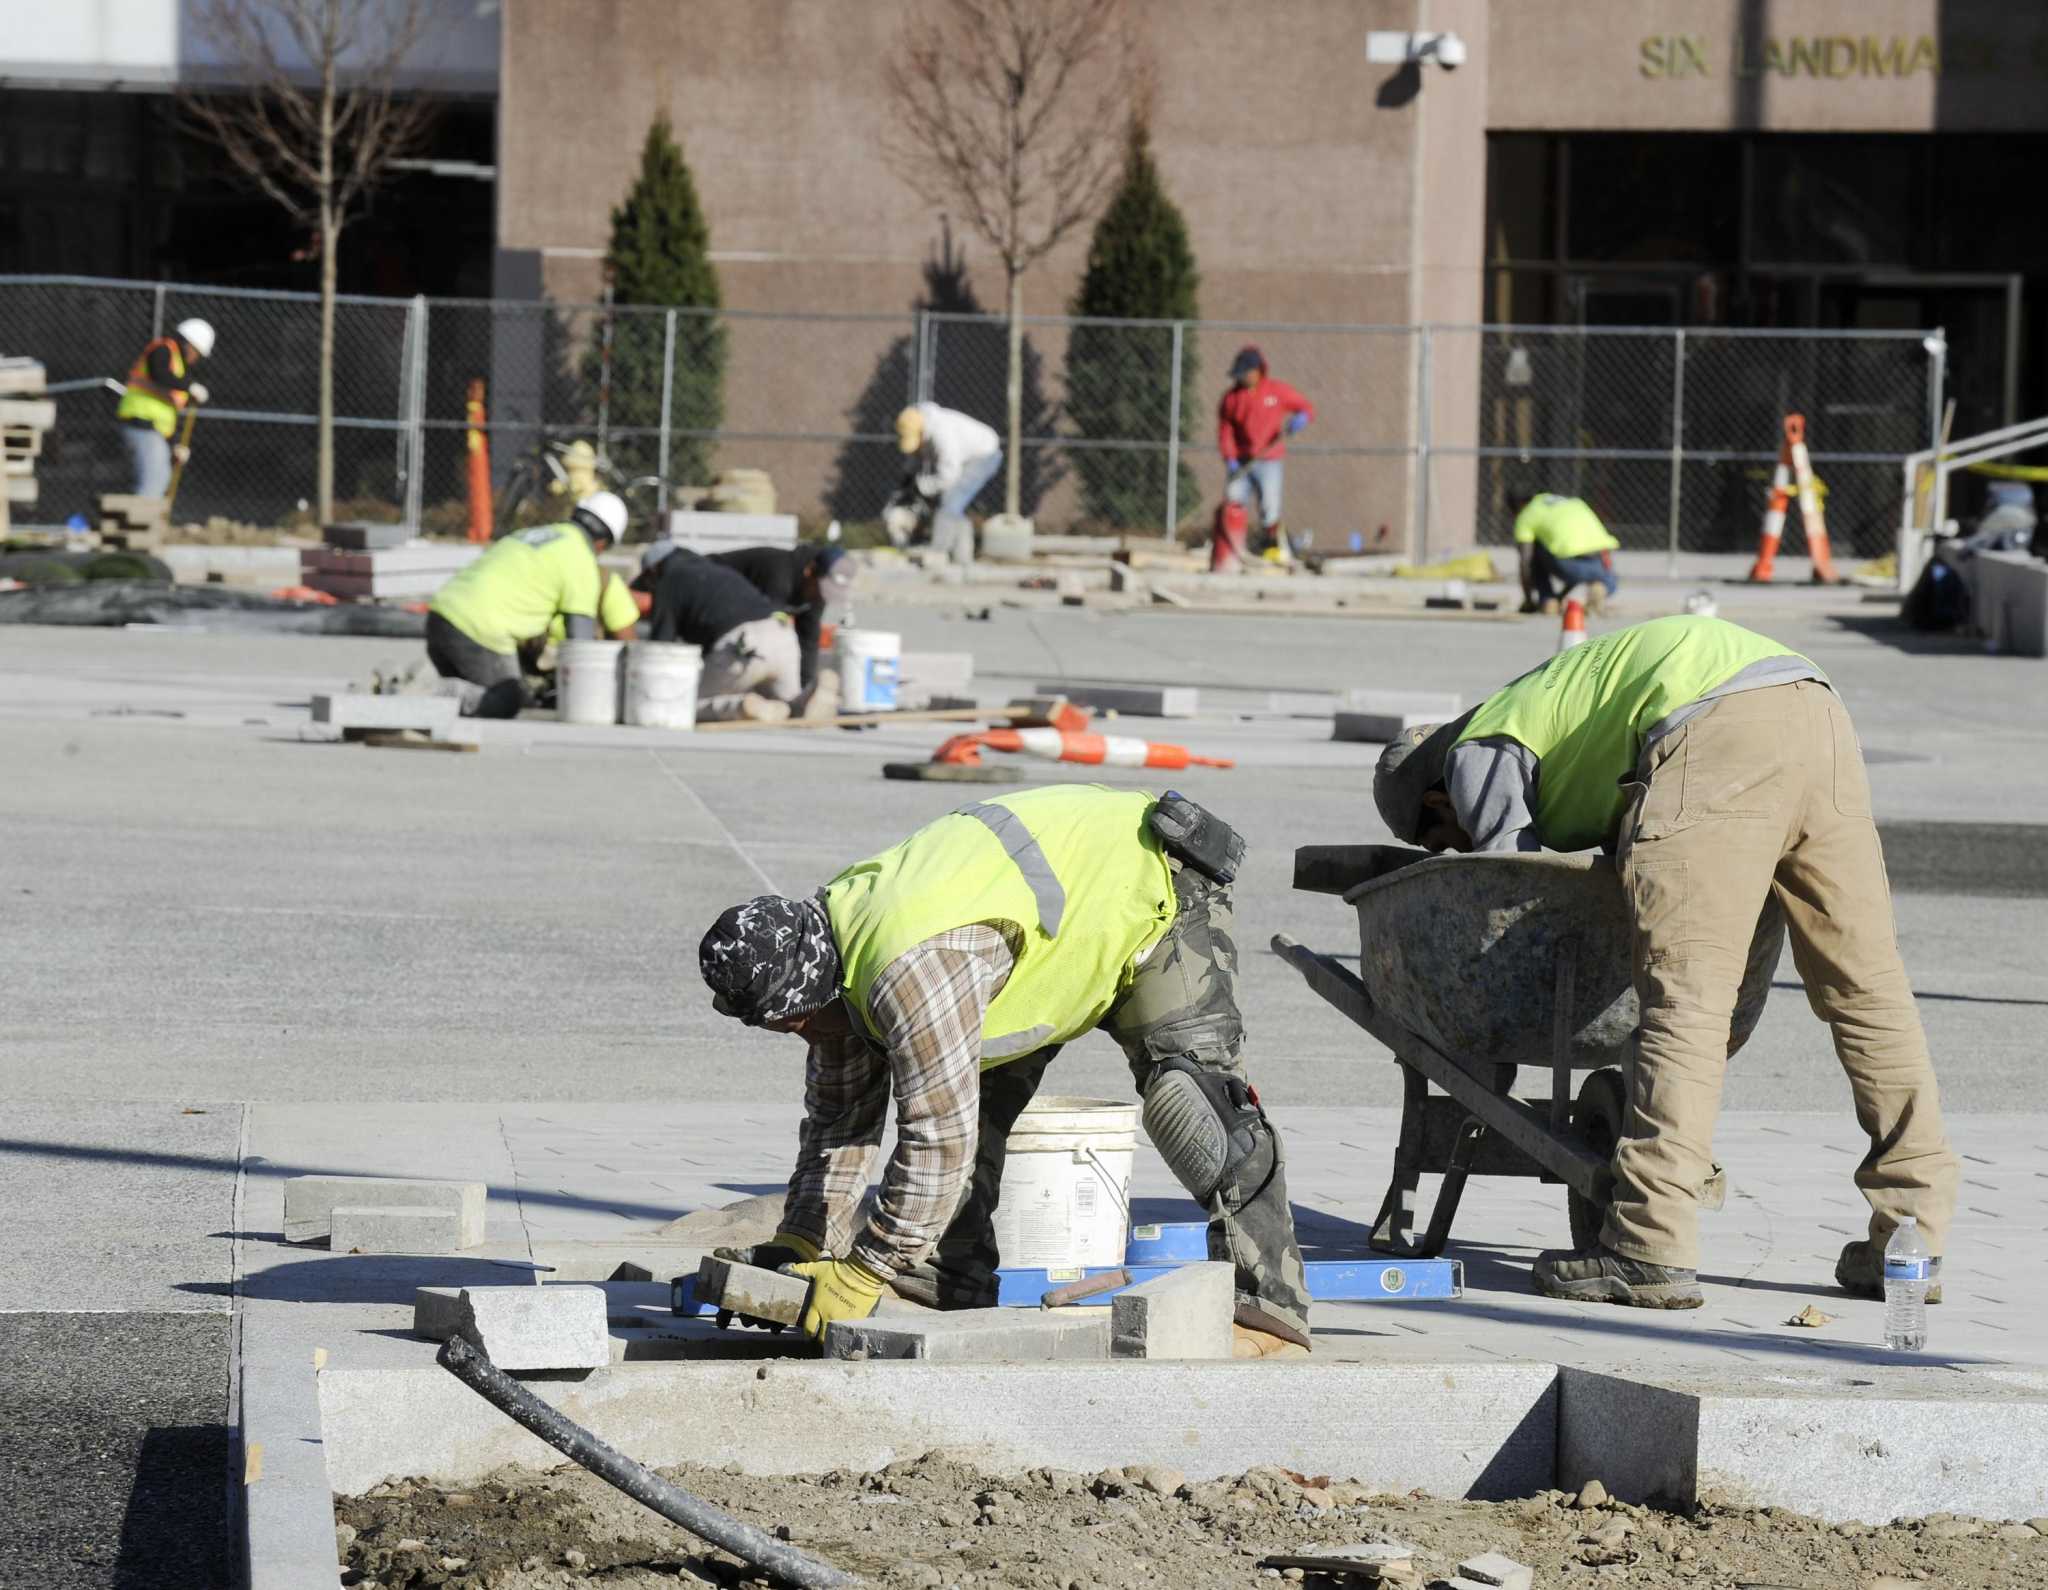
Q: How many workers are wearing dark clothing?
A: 2